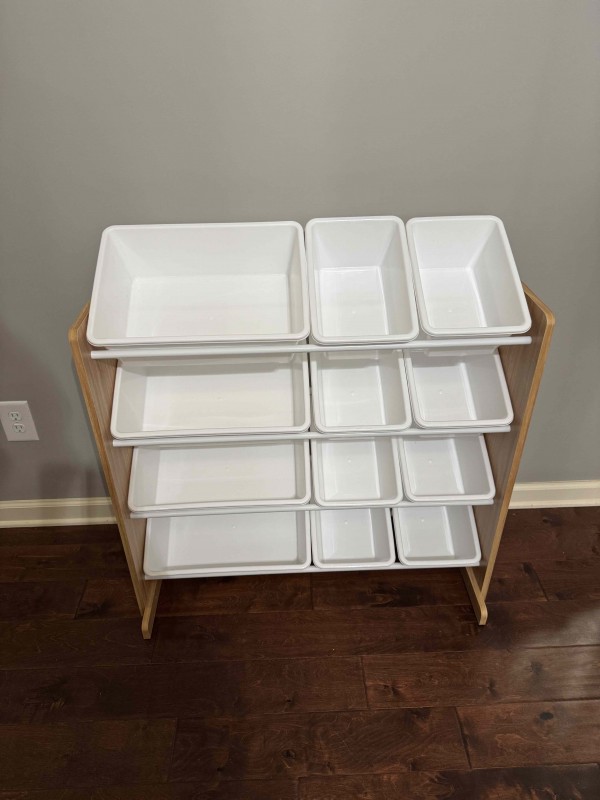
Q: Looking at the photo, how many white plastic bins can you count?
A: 12